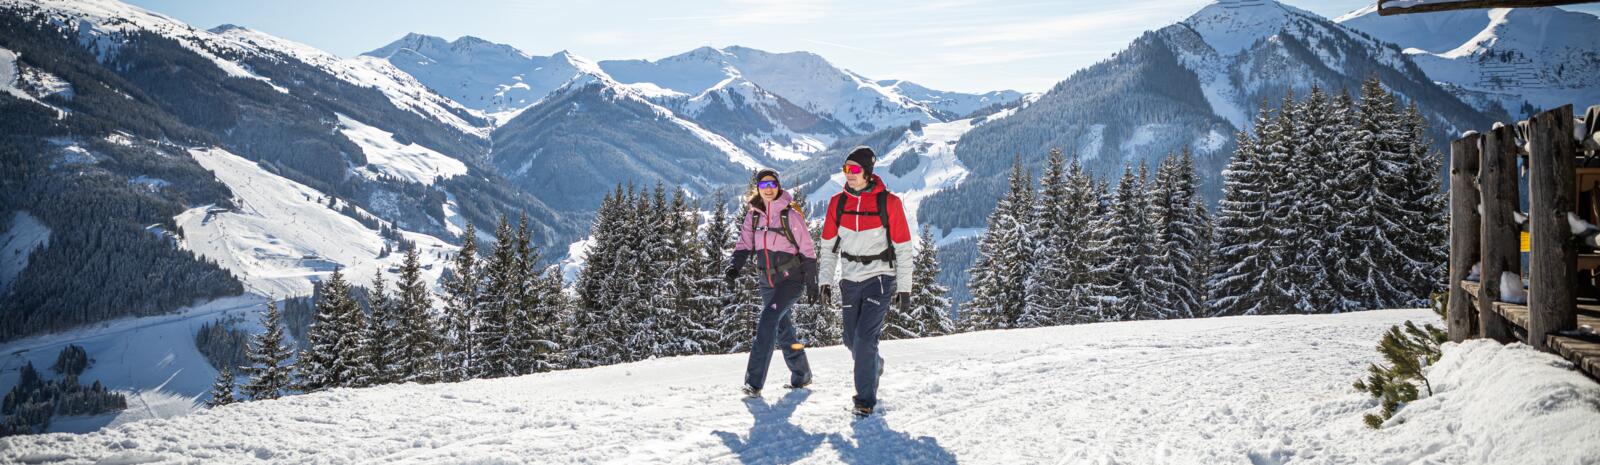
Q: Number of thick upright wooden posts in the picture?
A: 3